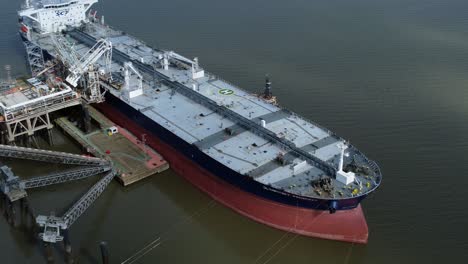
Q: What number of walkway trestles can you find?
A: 3